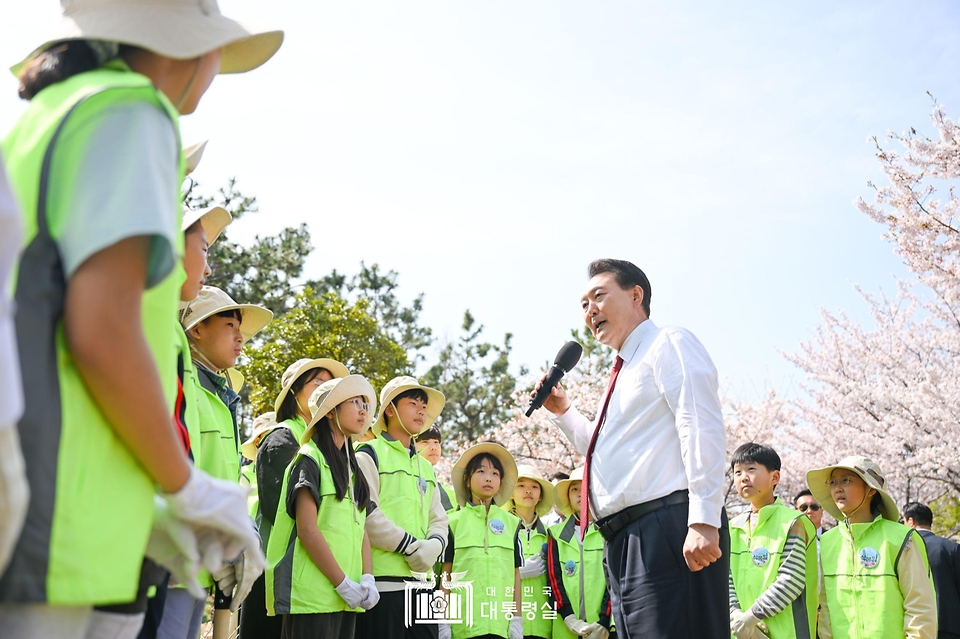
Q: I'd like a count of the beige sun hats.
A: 13